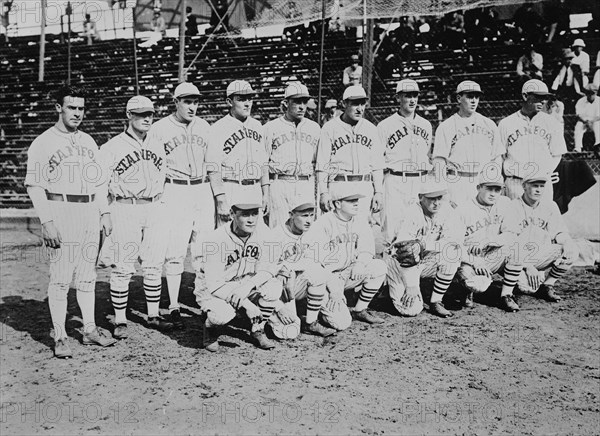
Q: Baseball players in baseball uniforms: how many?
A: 15